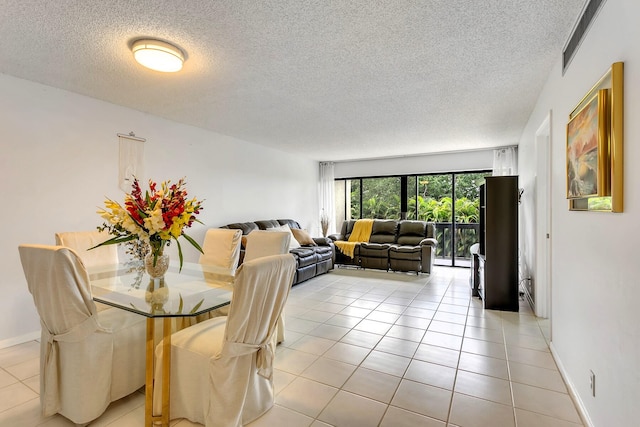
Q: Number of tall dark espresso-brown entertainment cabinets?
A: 1